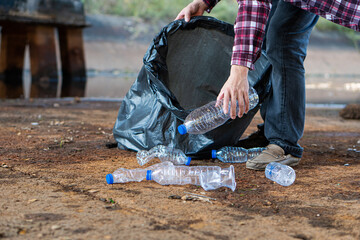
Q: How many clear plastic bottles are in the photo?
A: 6